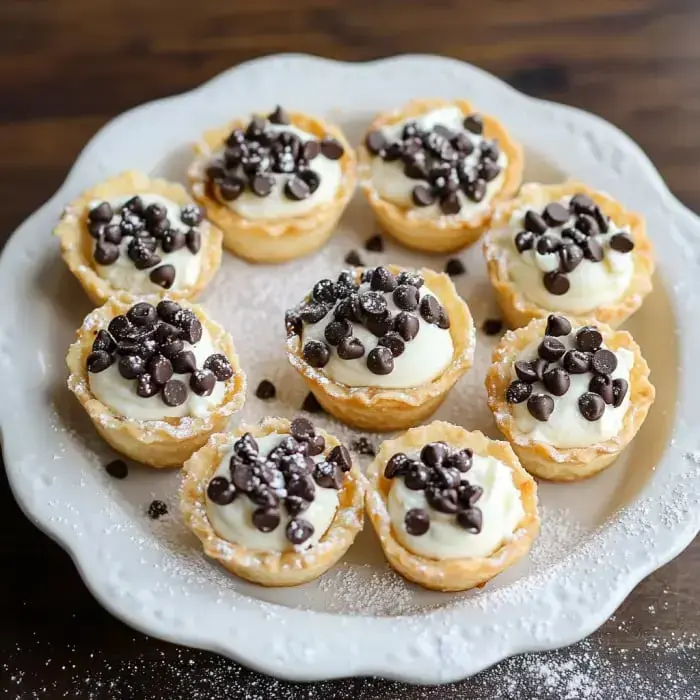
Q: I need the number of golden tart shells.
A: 9